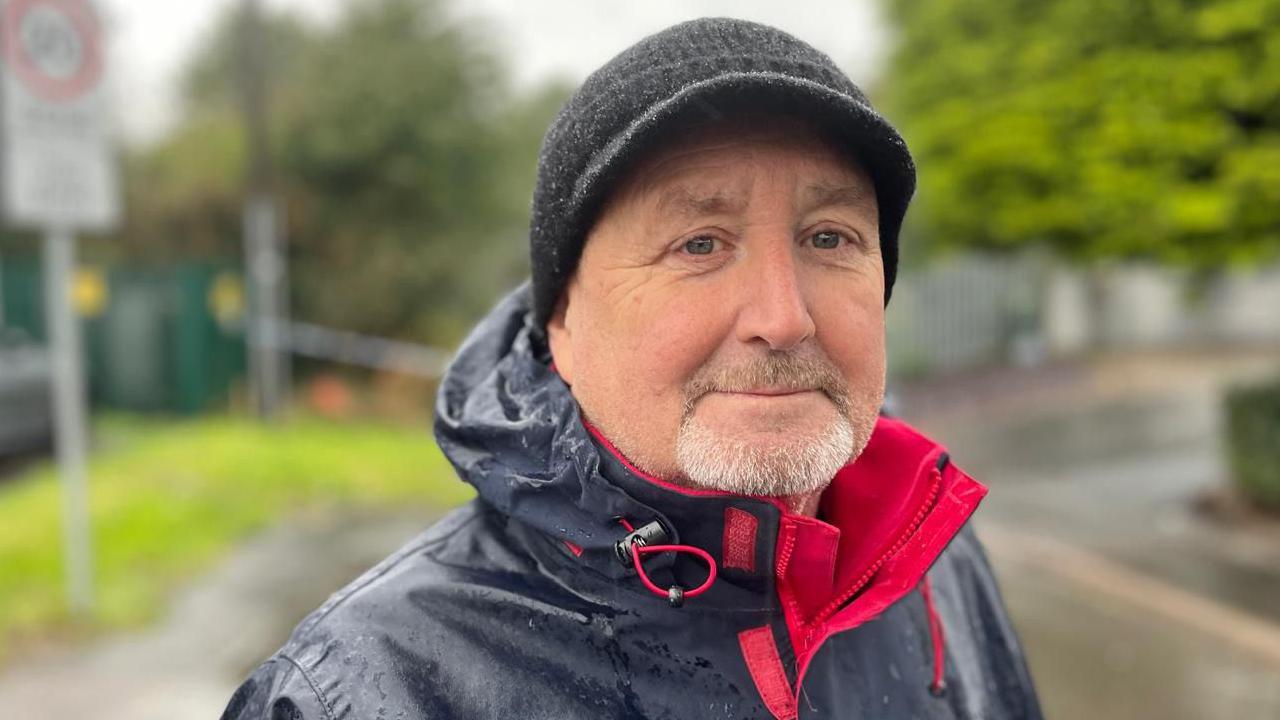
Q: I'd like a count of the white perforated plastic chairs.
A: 0